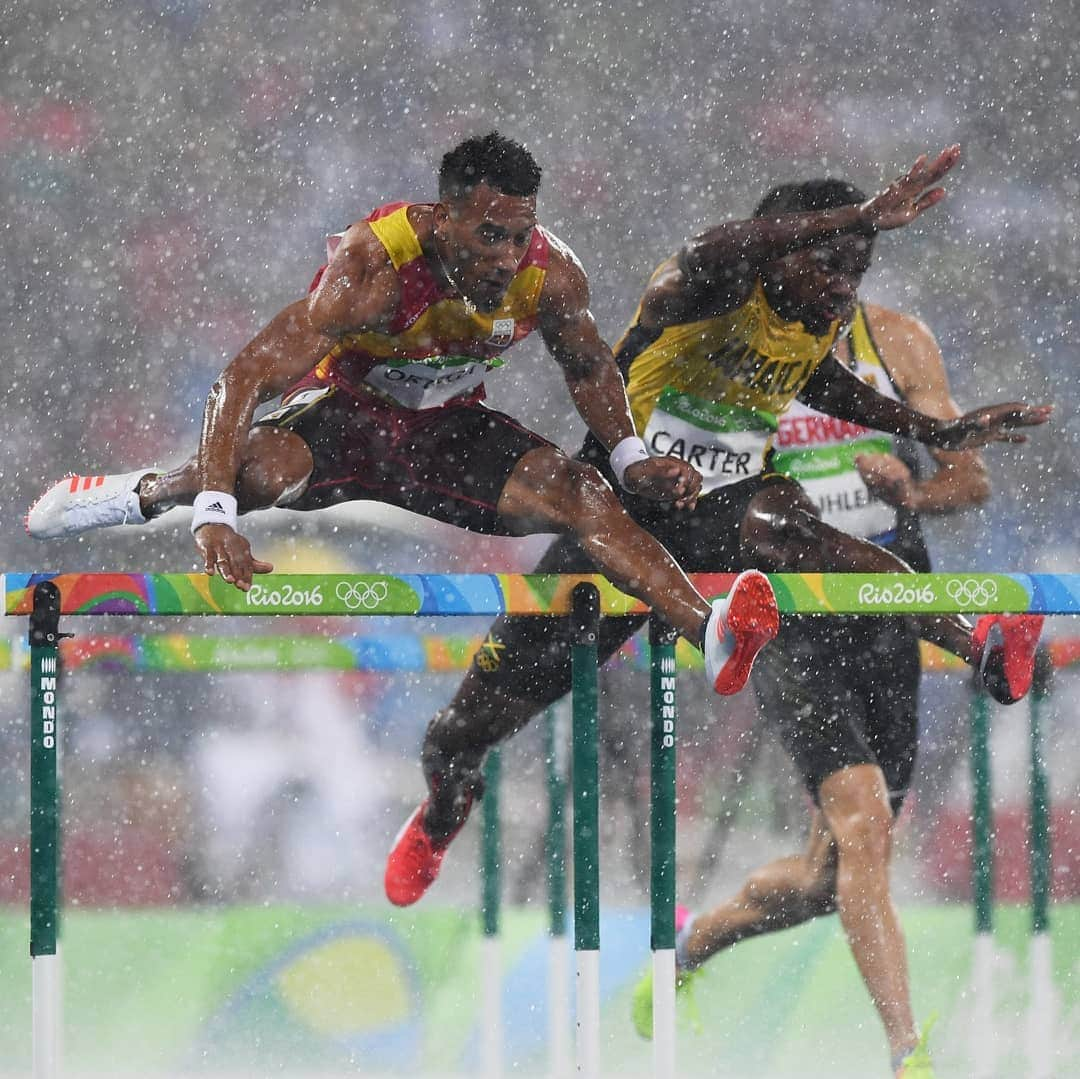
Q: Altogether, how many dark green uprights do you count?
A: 7